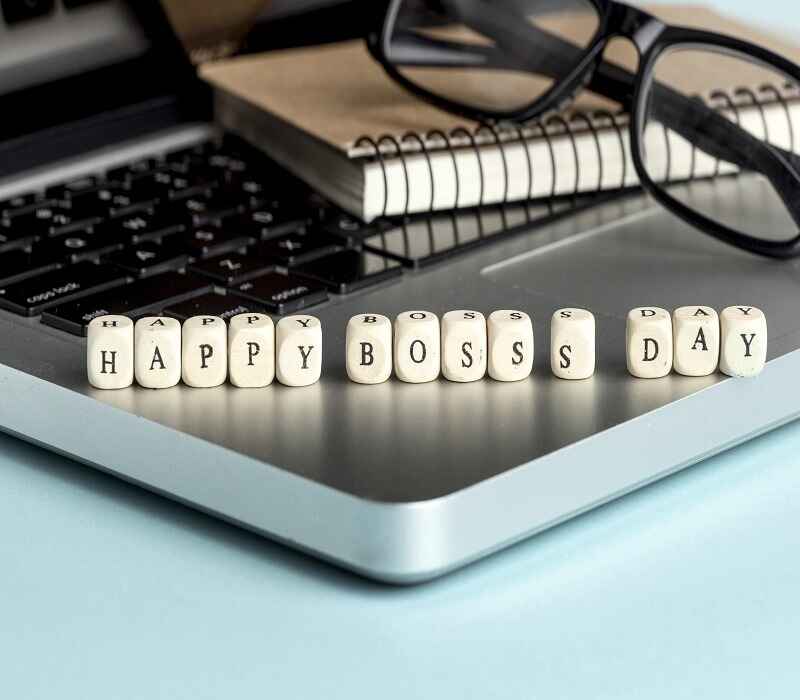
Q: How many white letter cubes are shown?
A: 13